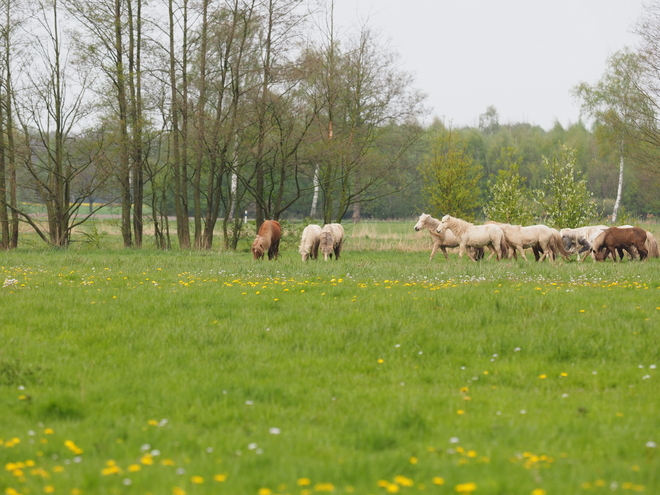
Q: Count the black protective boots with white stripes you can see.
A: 0